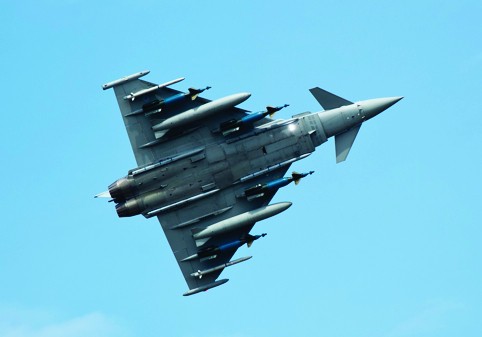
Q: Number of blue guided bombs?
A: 4